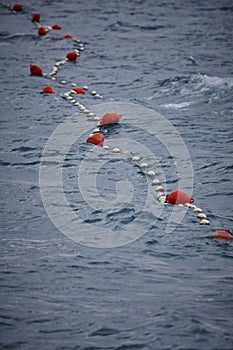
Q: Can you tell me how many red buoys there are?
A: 13